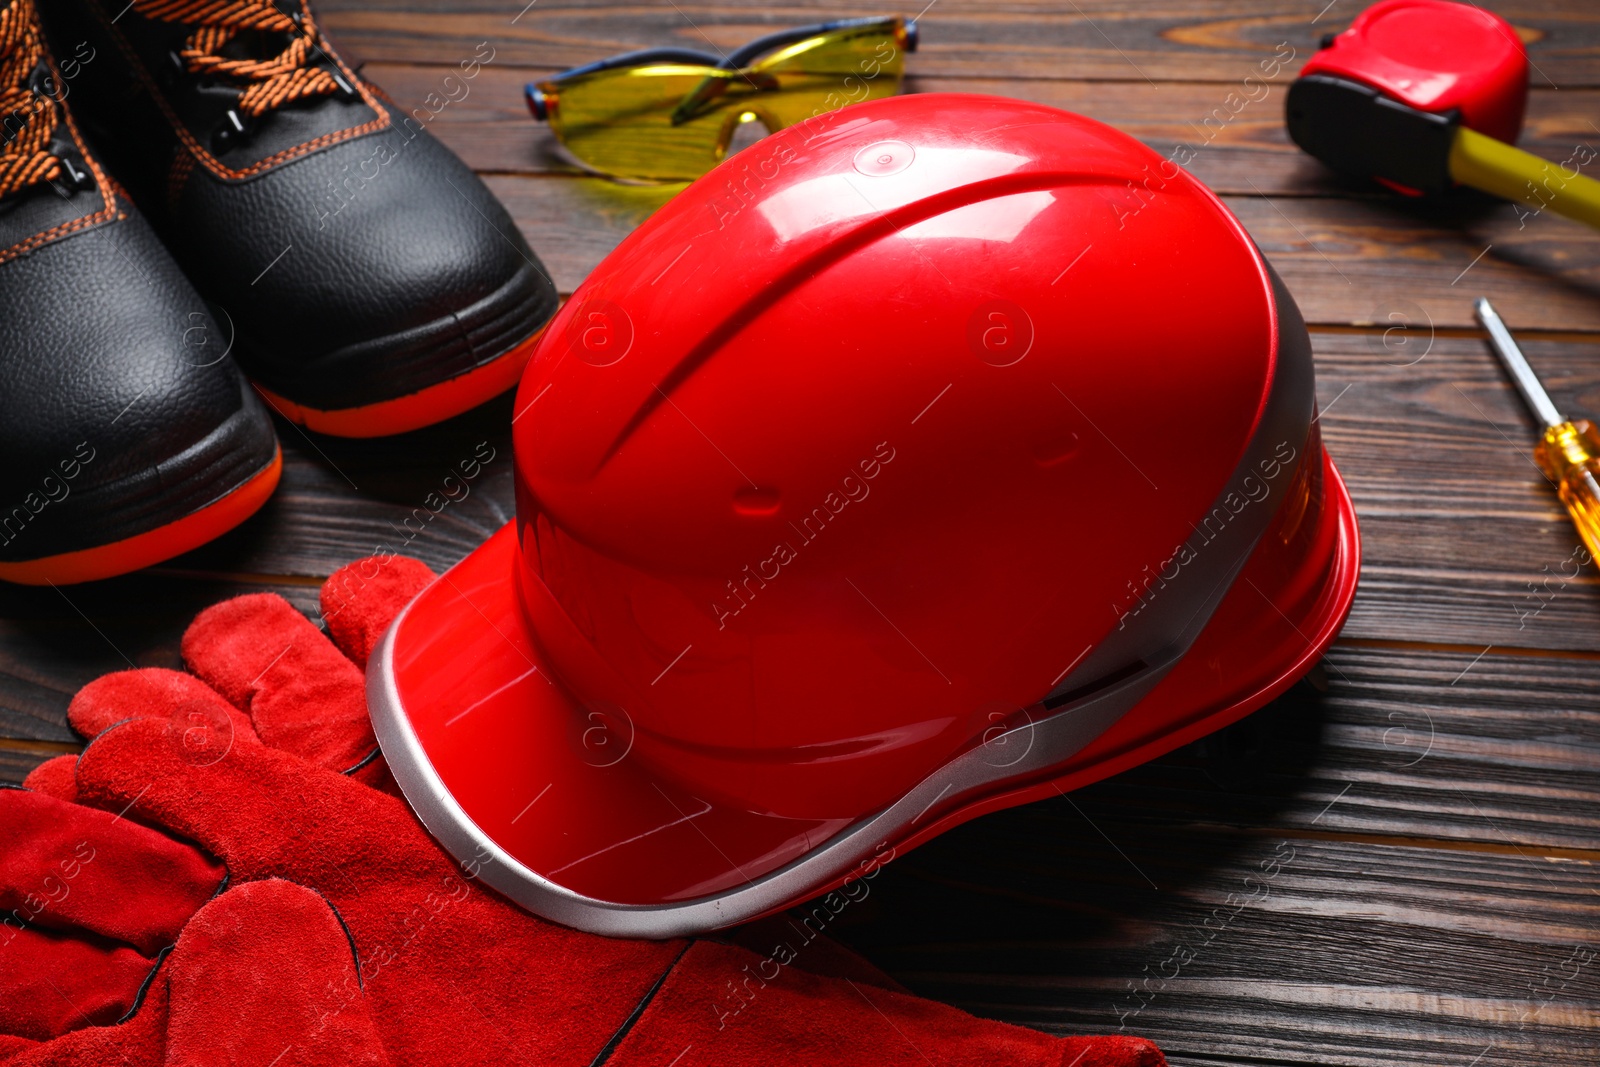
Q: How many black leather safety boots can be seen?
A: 2